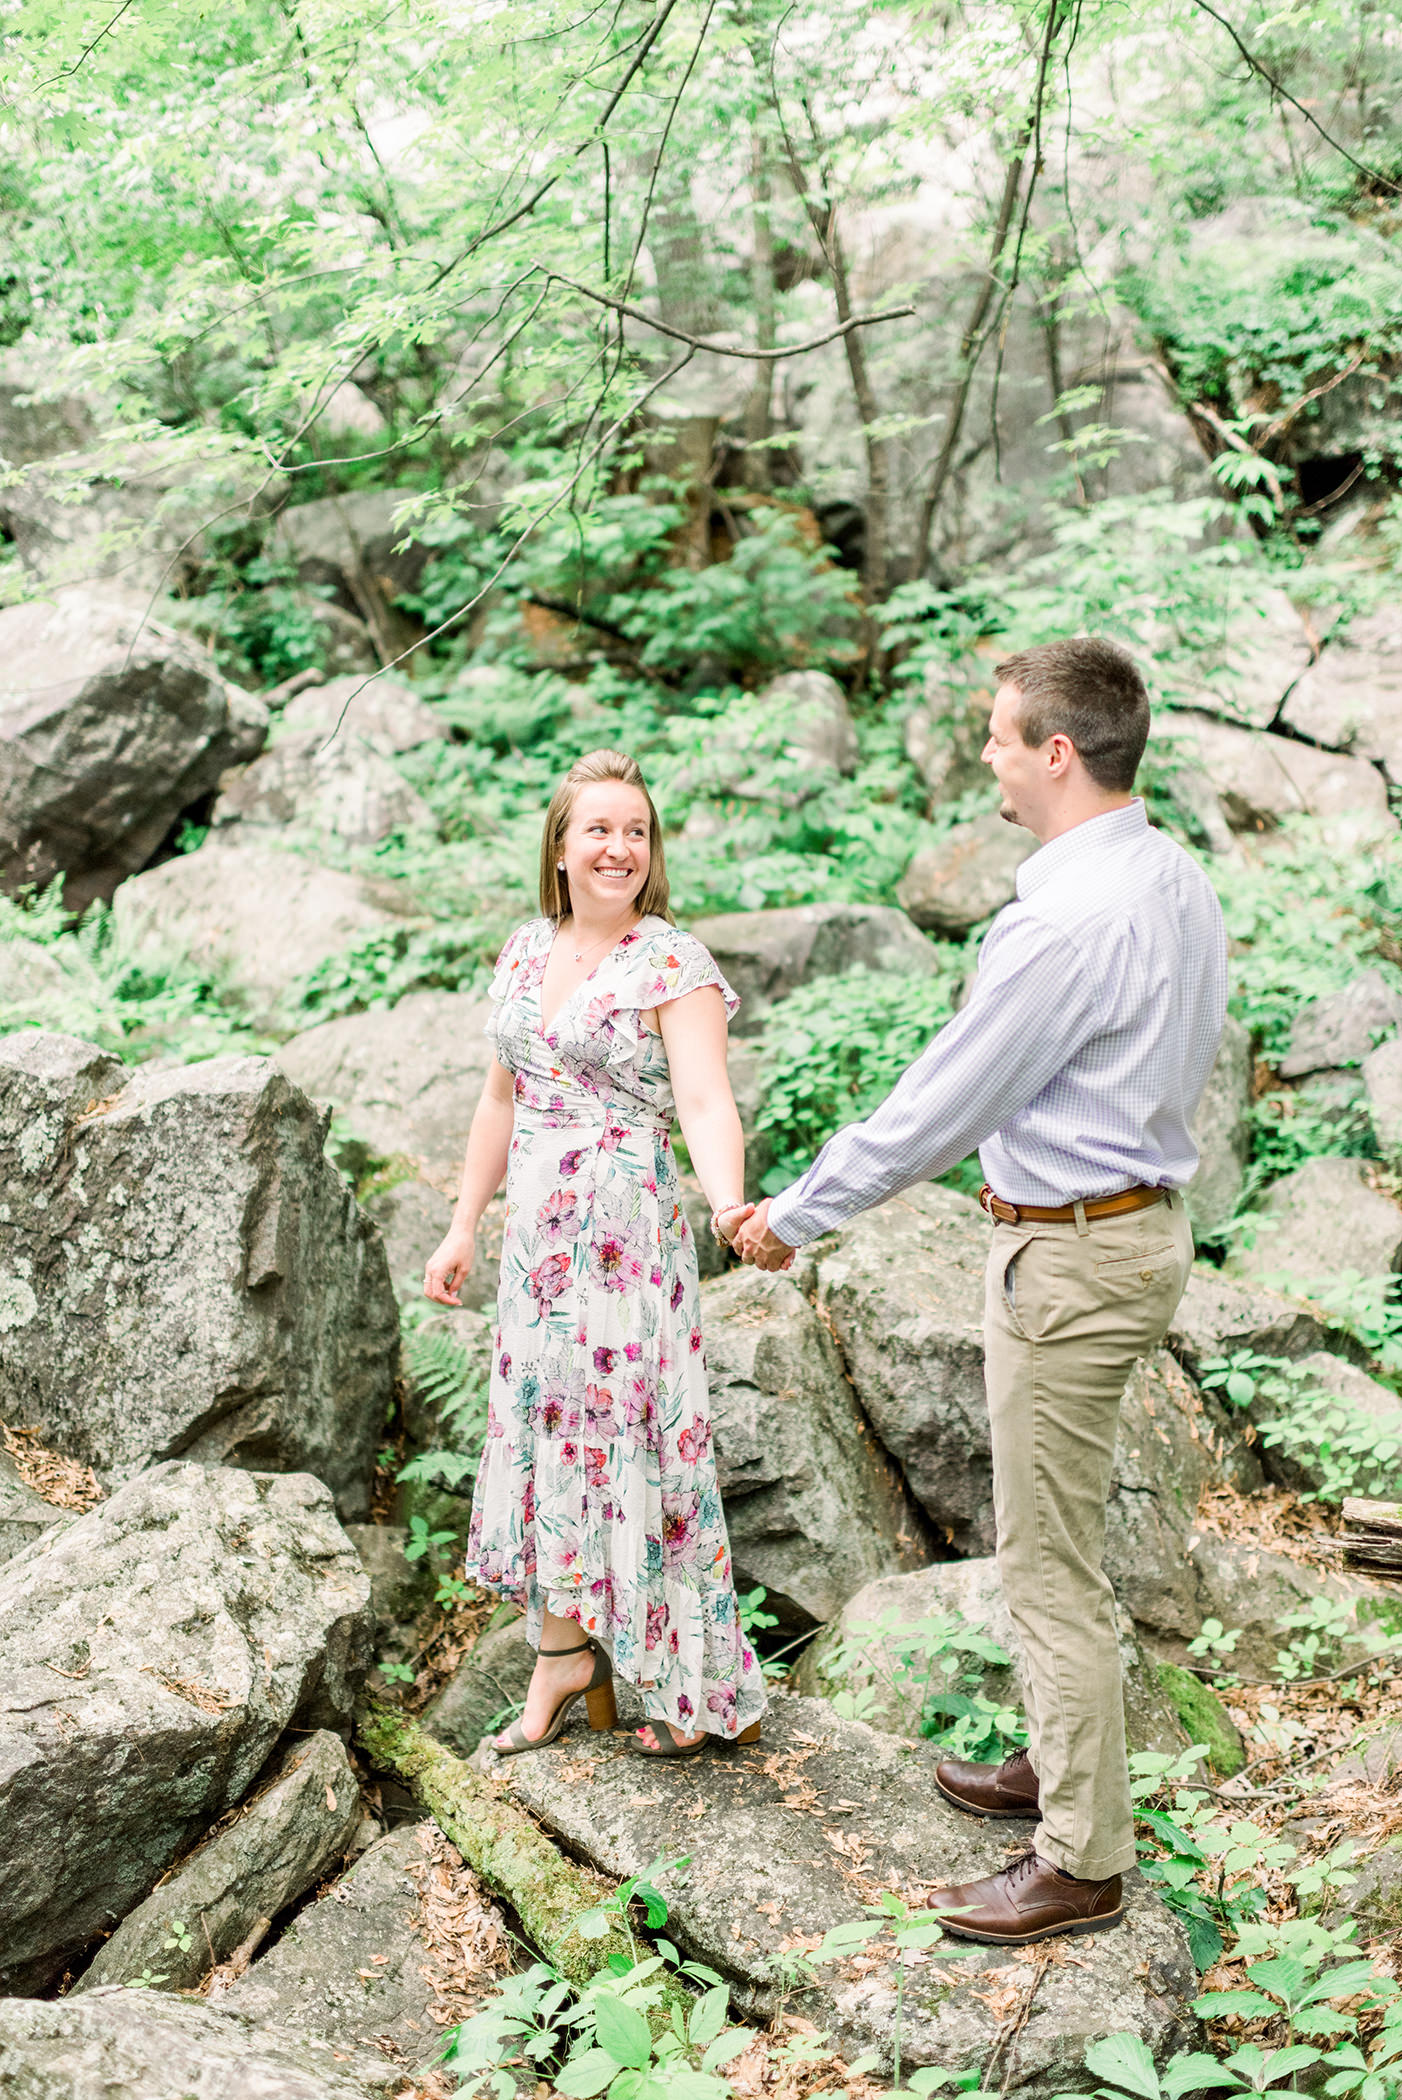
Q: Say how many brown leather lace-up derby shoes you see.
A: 2